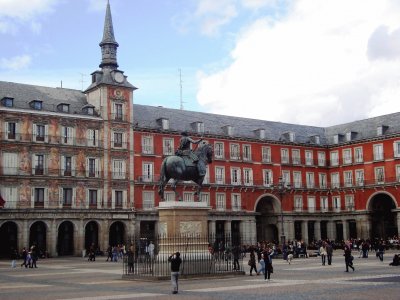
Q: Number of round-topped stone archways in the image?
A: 7